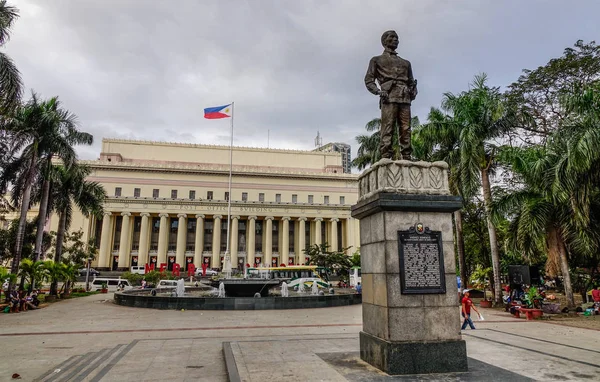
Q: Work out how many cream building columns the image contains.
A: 14